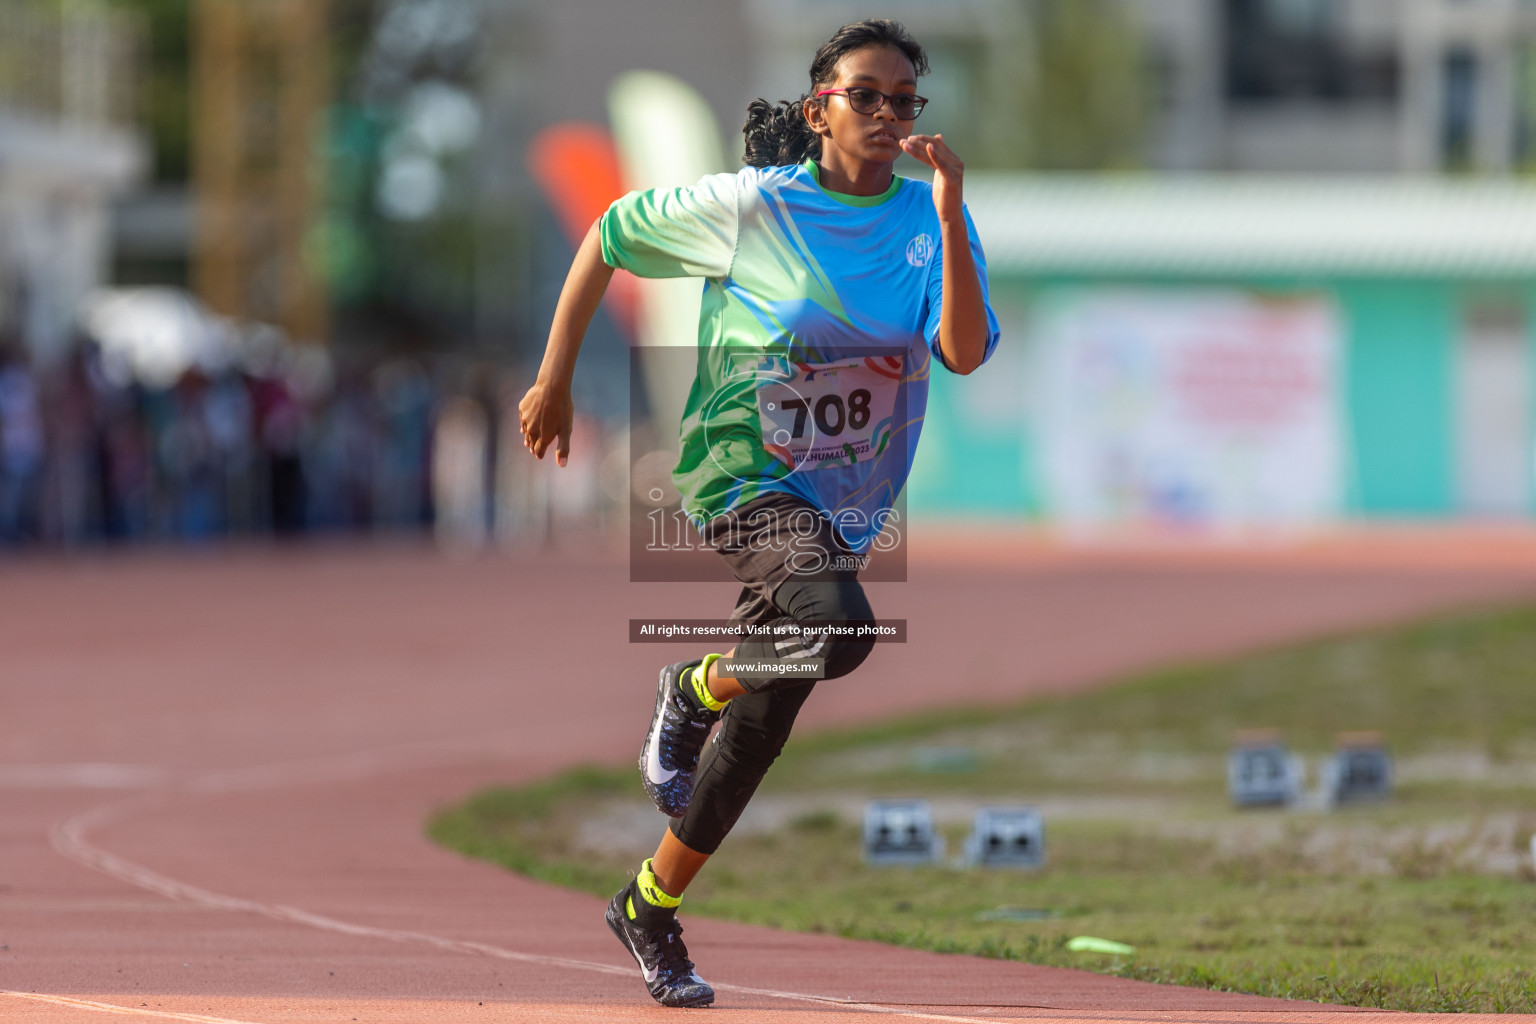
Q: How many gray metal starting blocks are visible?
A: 4